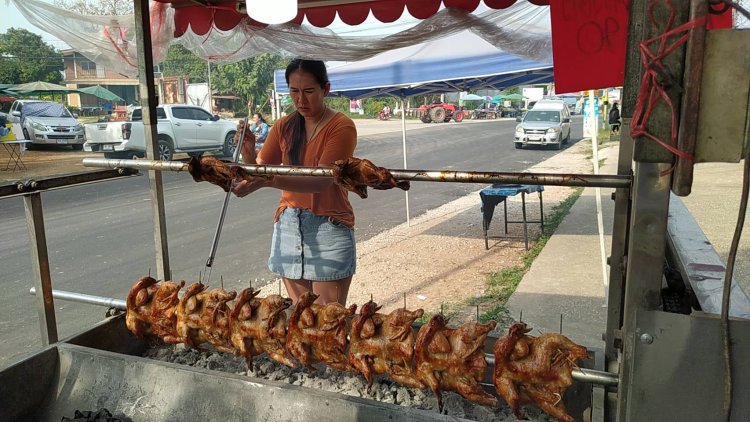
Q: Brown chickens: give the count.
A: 9